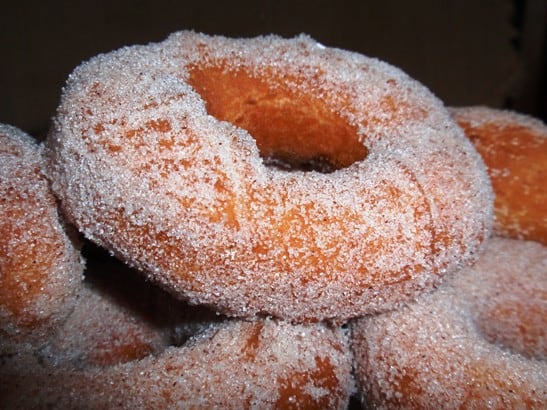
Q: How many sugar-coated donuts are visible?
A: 5